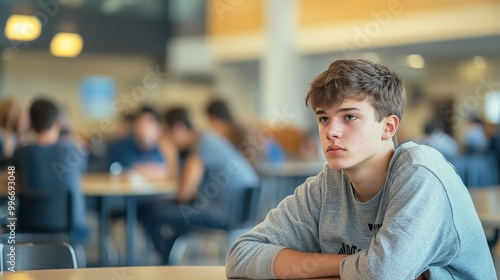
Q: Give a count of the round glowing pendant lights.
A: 2